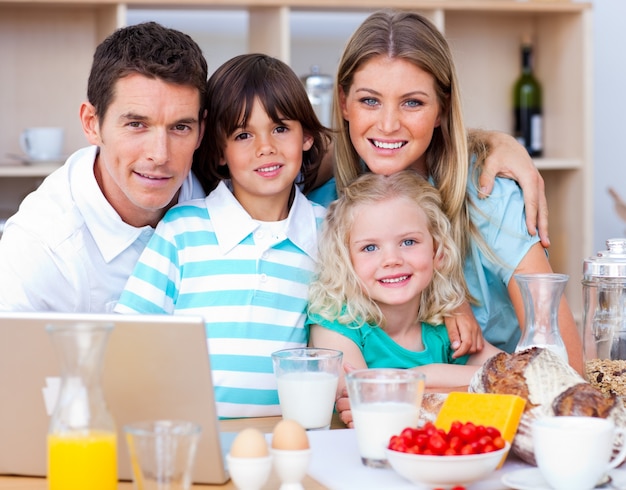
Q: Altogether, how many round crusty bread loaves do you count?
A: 2